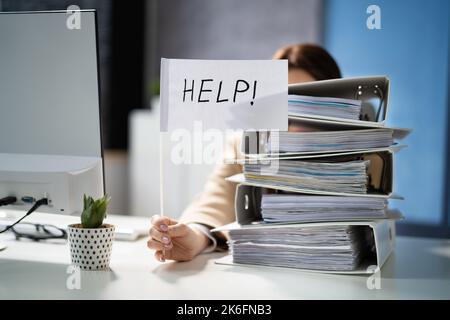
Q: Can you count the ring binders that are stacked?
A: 5